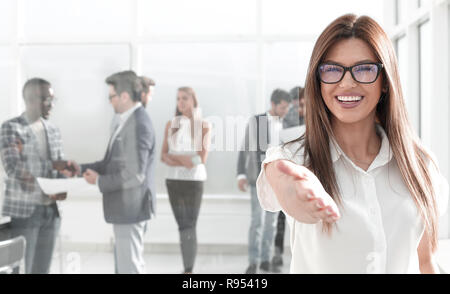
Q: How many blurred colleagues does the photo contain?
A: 6